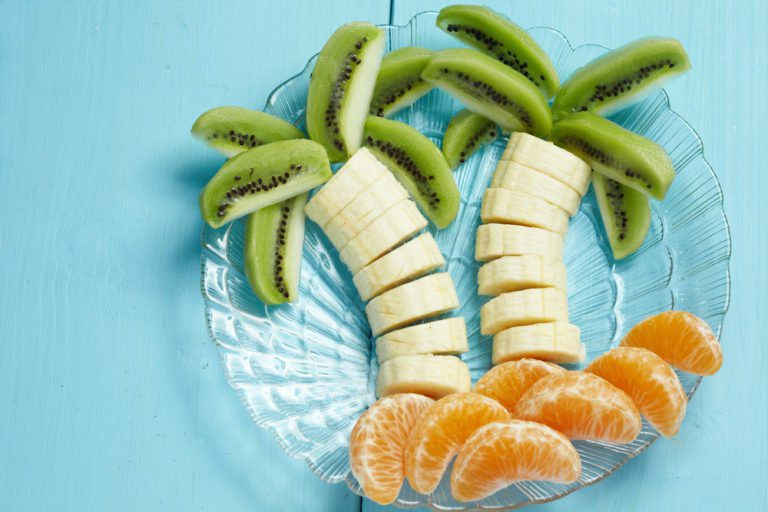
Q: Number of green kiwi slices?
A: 12